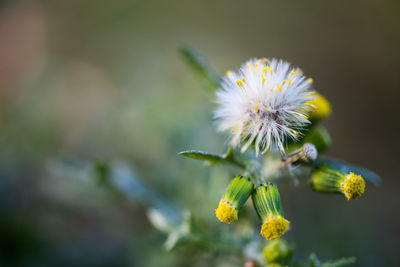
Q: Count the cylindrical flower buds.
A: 3